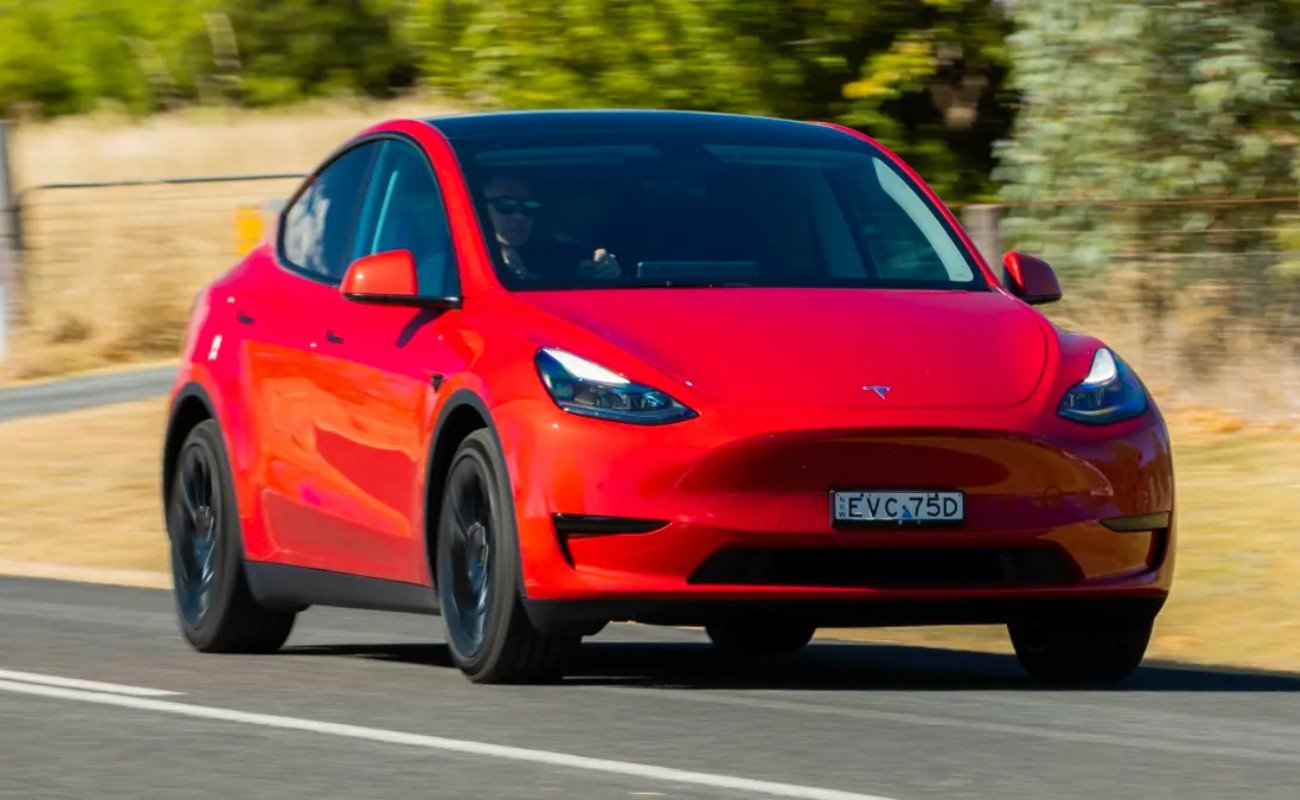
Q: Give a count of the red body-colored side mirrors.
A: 2